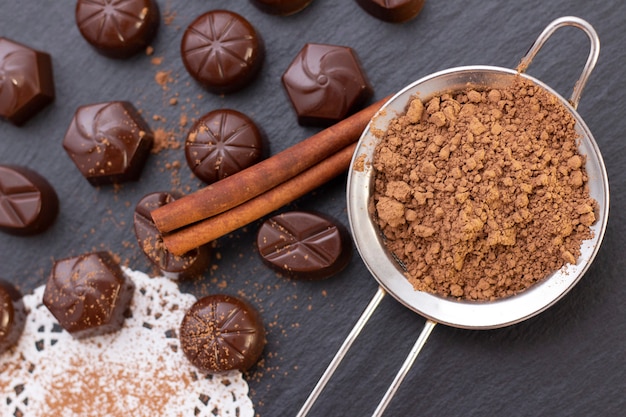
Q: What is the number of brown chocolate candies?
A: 14